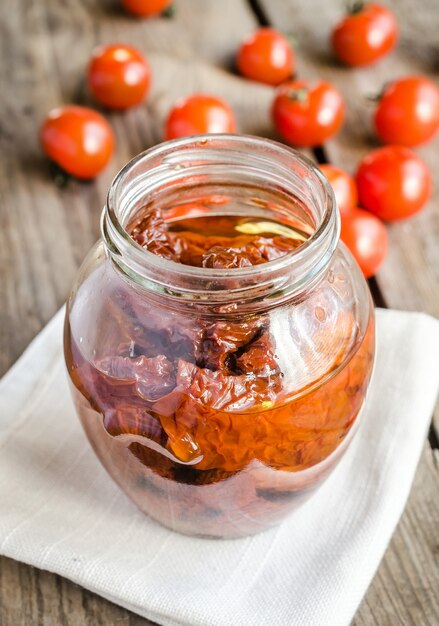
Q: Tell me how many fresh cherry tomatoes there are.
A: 11